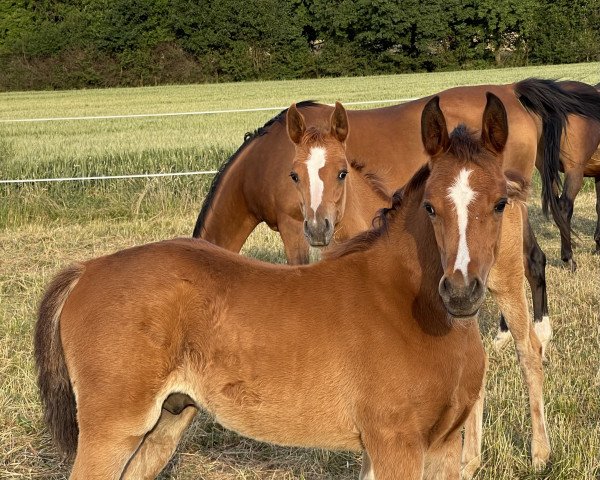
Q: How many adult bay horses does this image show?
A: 2